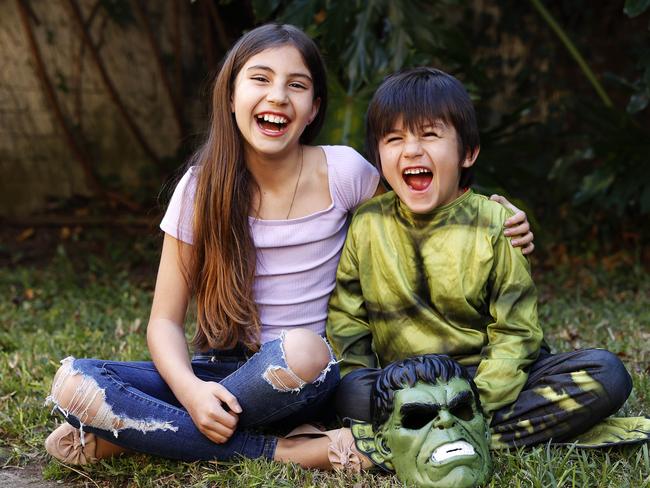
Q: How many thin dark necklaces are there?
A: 1